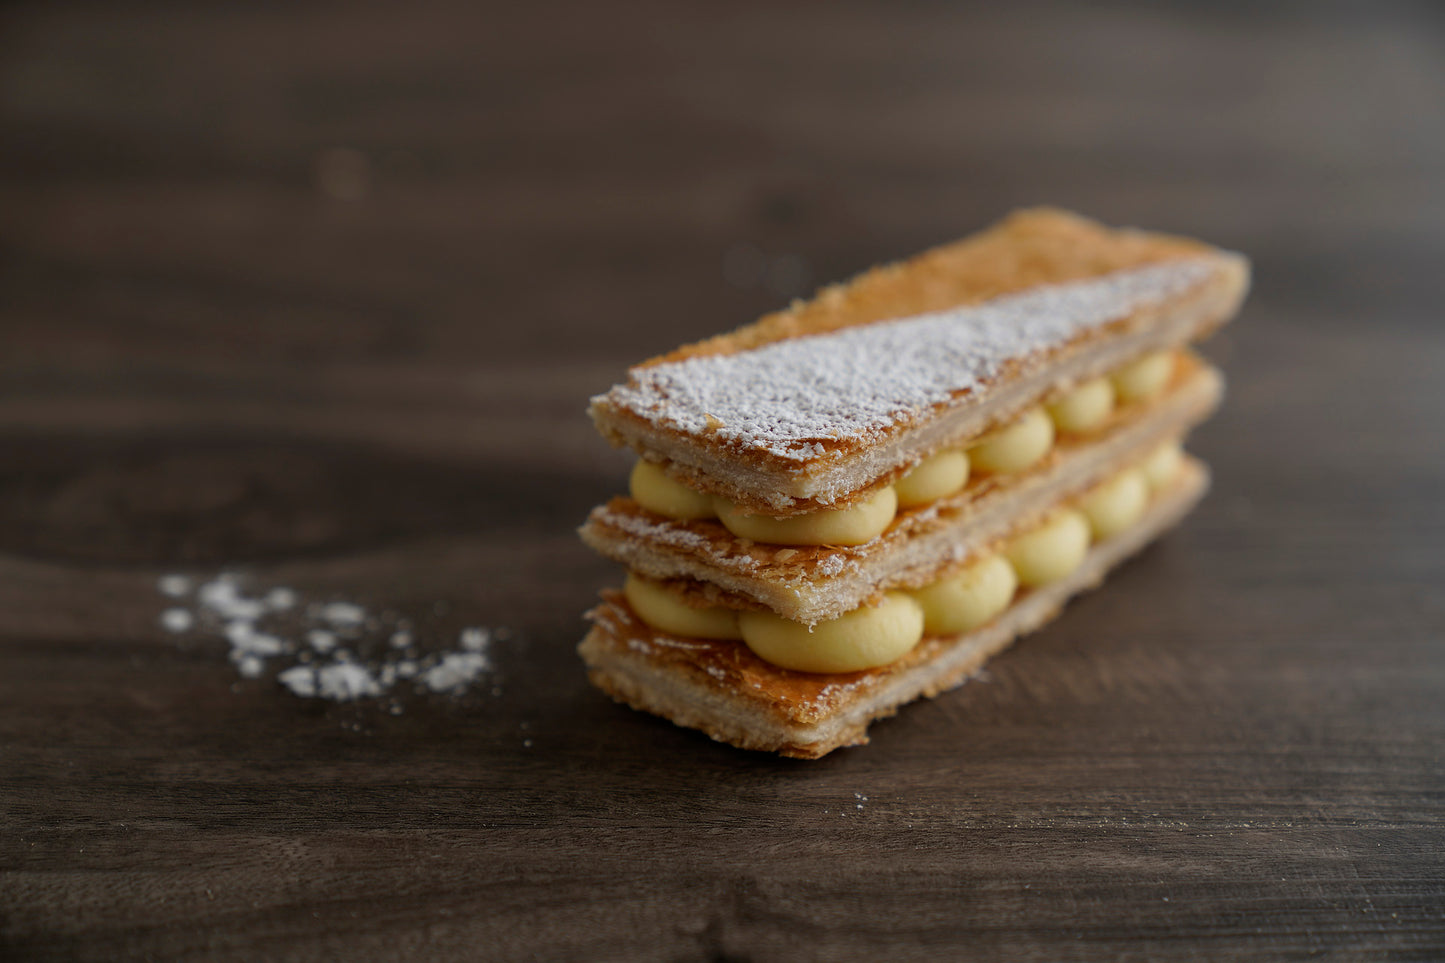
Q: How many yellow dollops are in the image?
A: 12